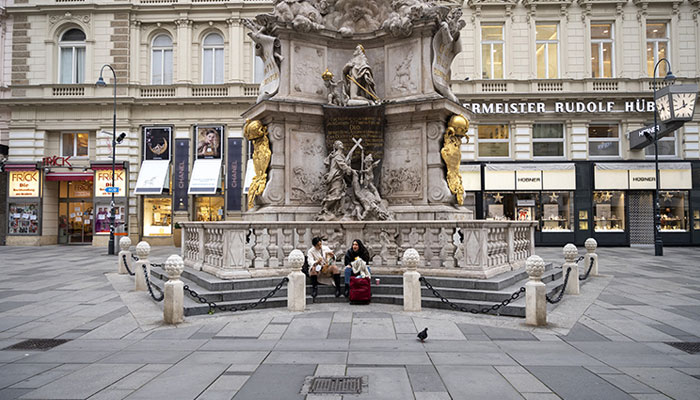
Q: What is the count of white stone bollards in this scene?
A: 8